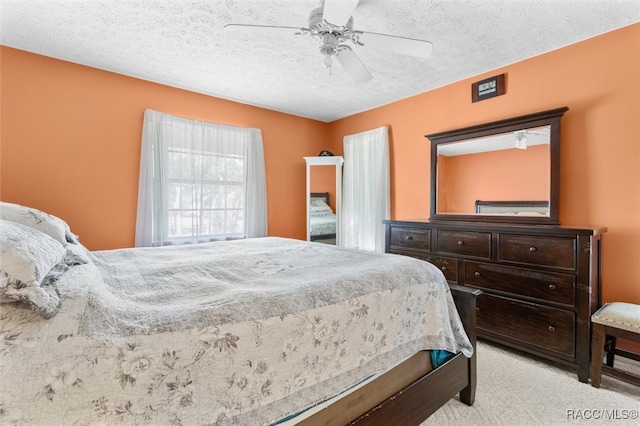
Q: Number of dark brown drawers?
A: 6